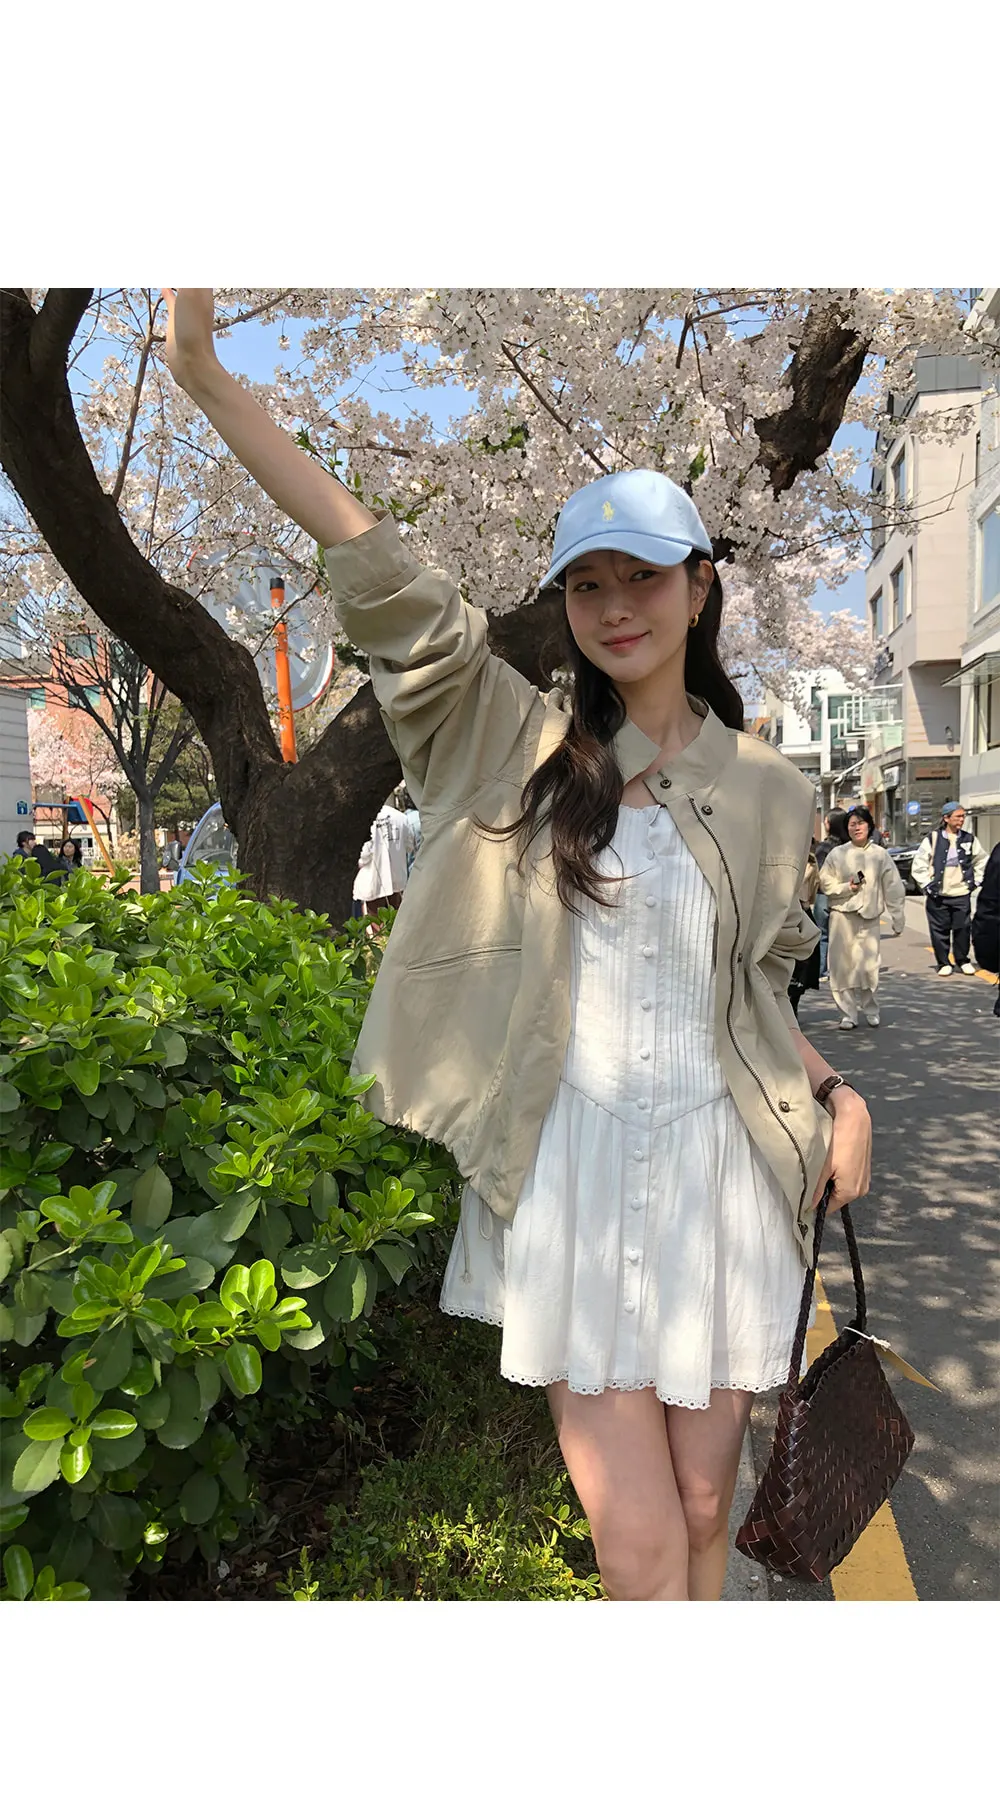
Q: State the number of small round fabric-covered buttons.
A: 10